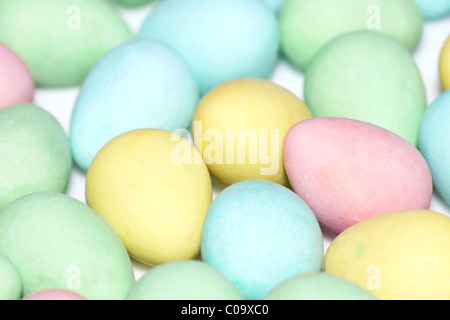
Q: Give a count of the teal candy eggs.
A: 6